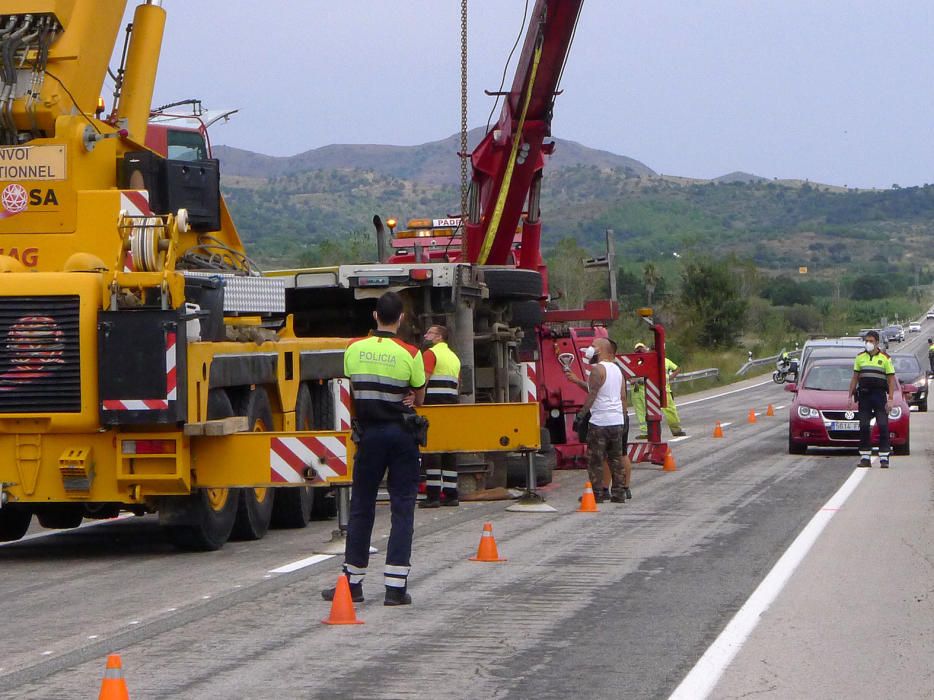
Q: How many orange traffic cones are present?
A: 8